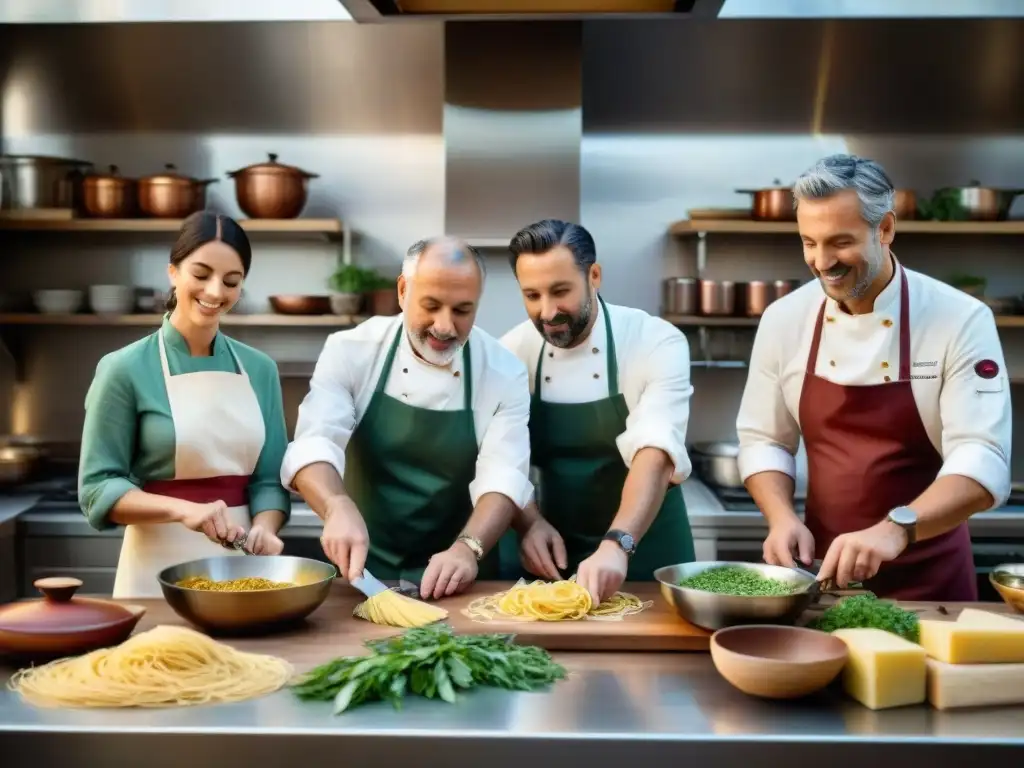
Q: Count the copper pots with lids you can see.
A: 4